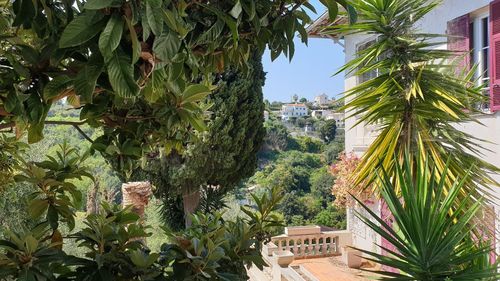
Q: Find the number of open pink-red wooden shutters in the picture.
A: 2